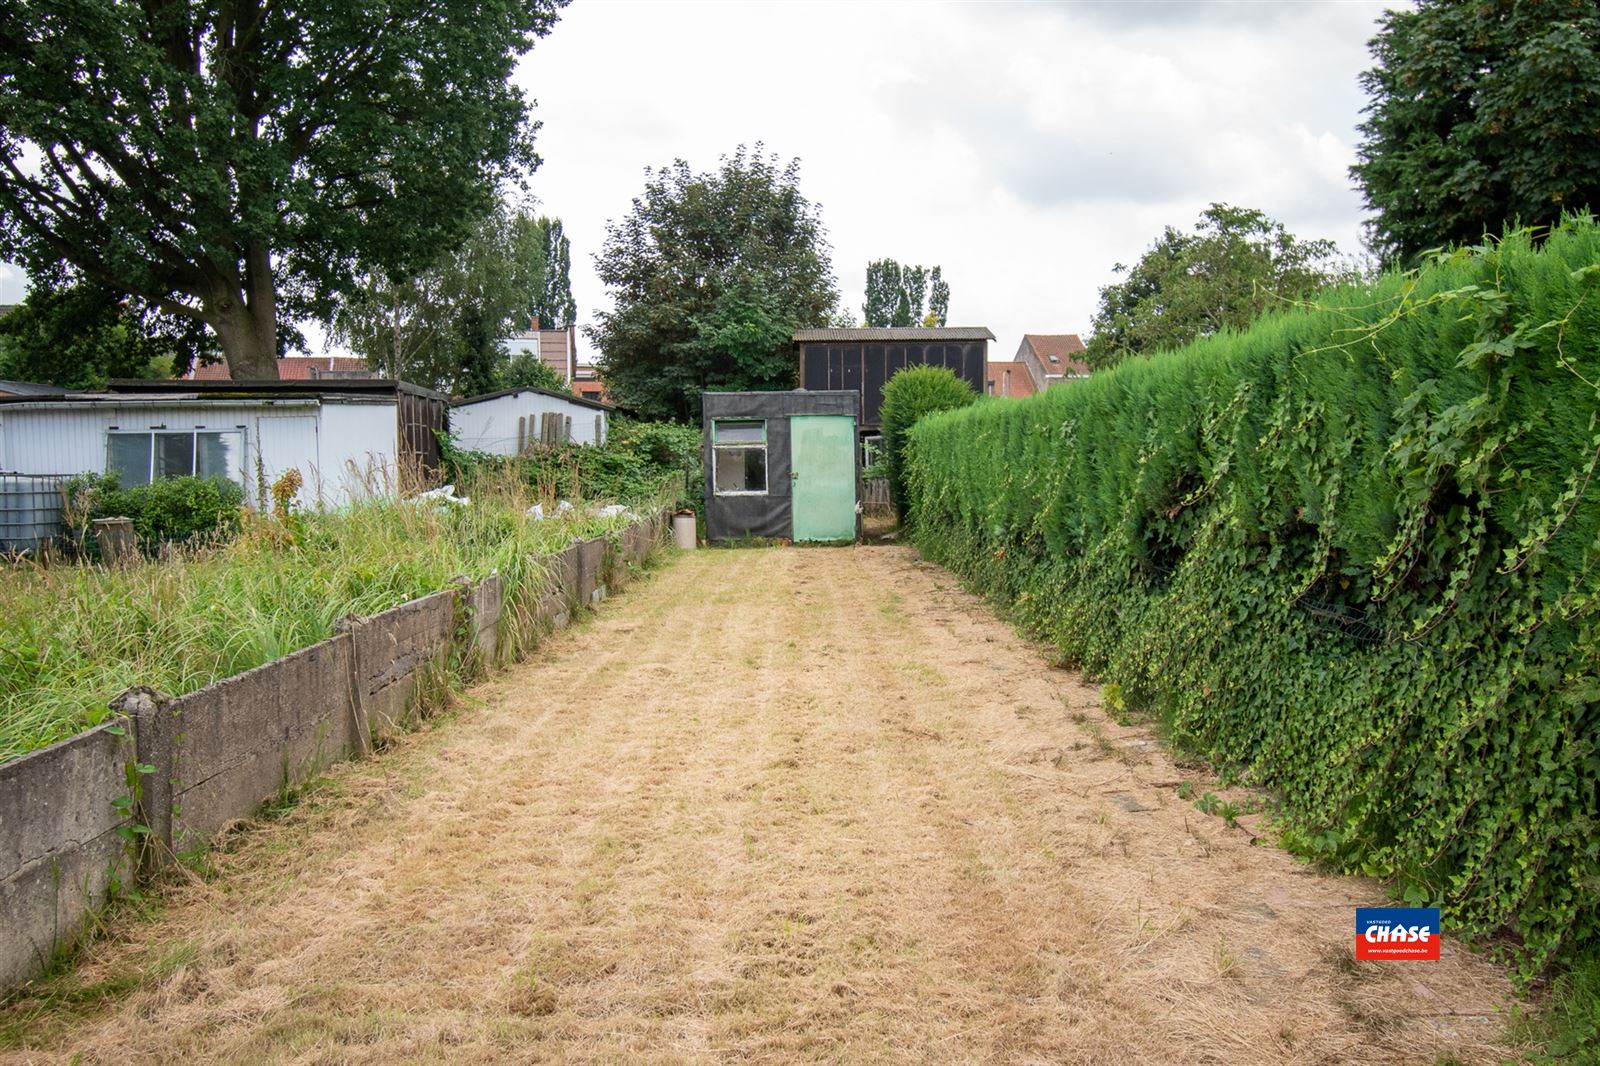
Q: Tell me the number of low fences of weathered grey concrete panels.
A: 1